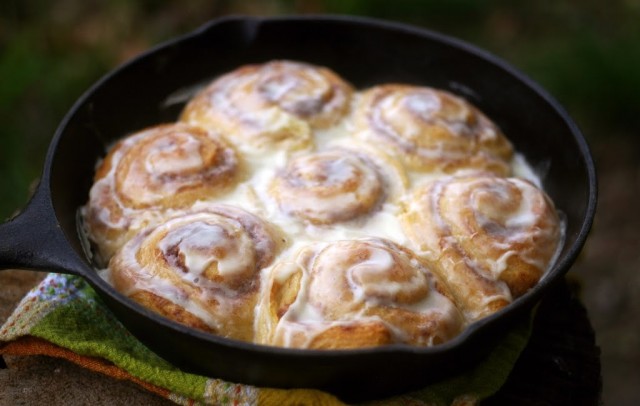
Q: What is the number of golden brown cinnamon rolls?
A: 7